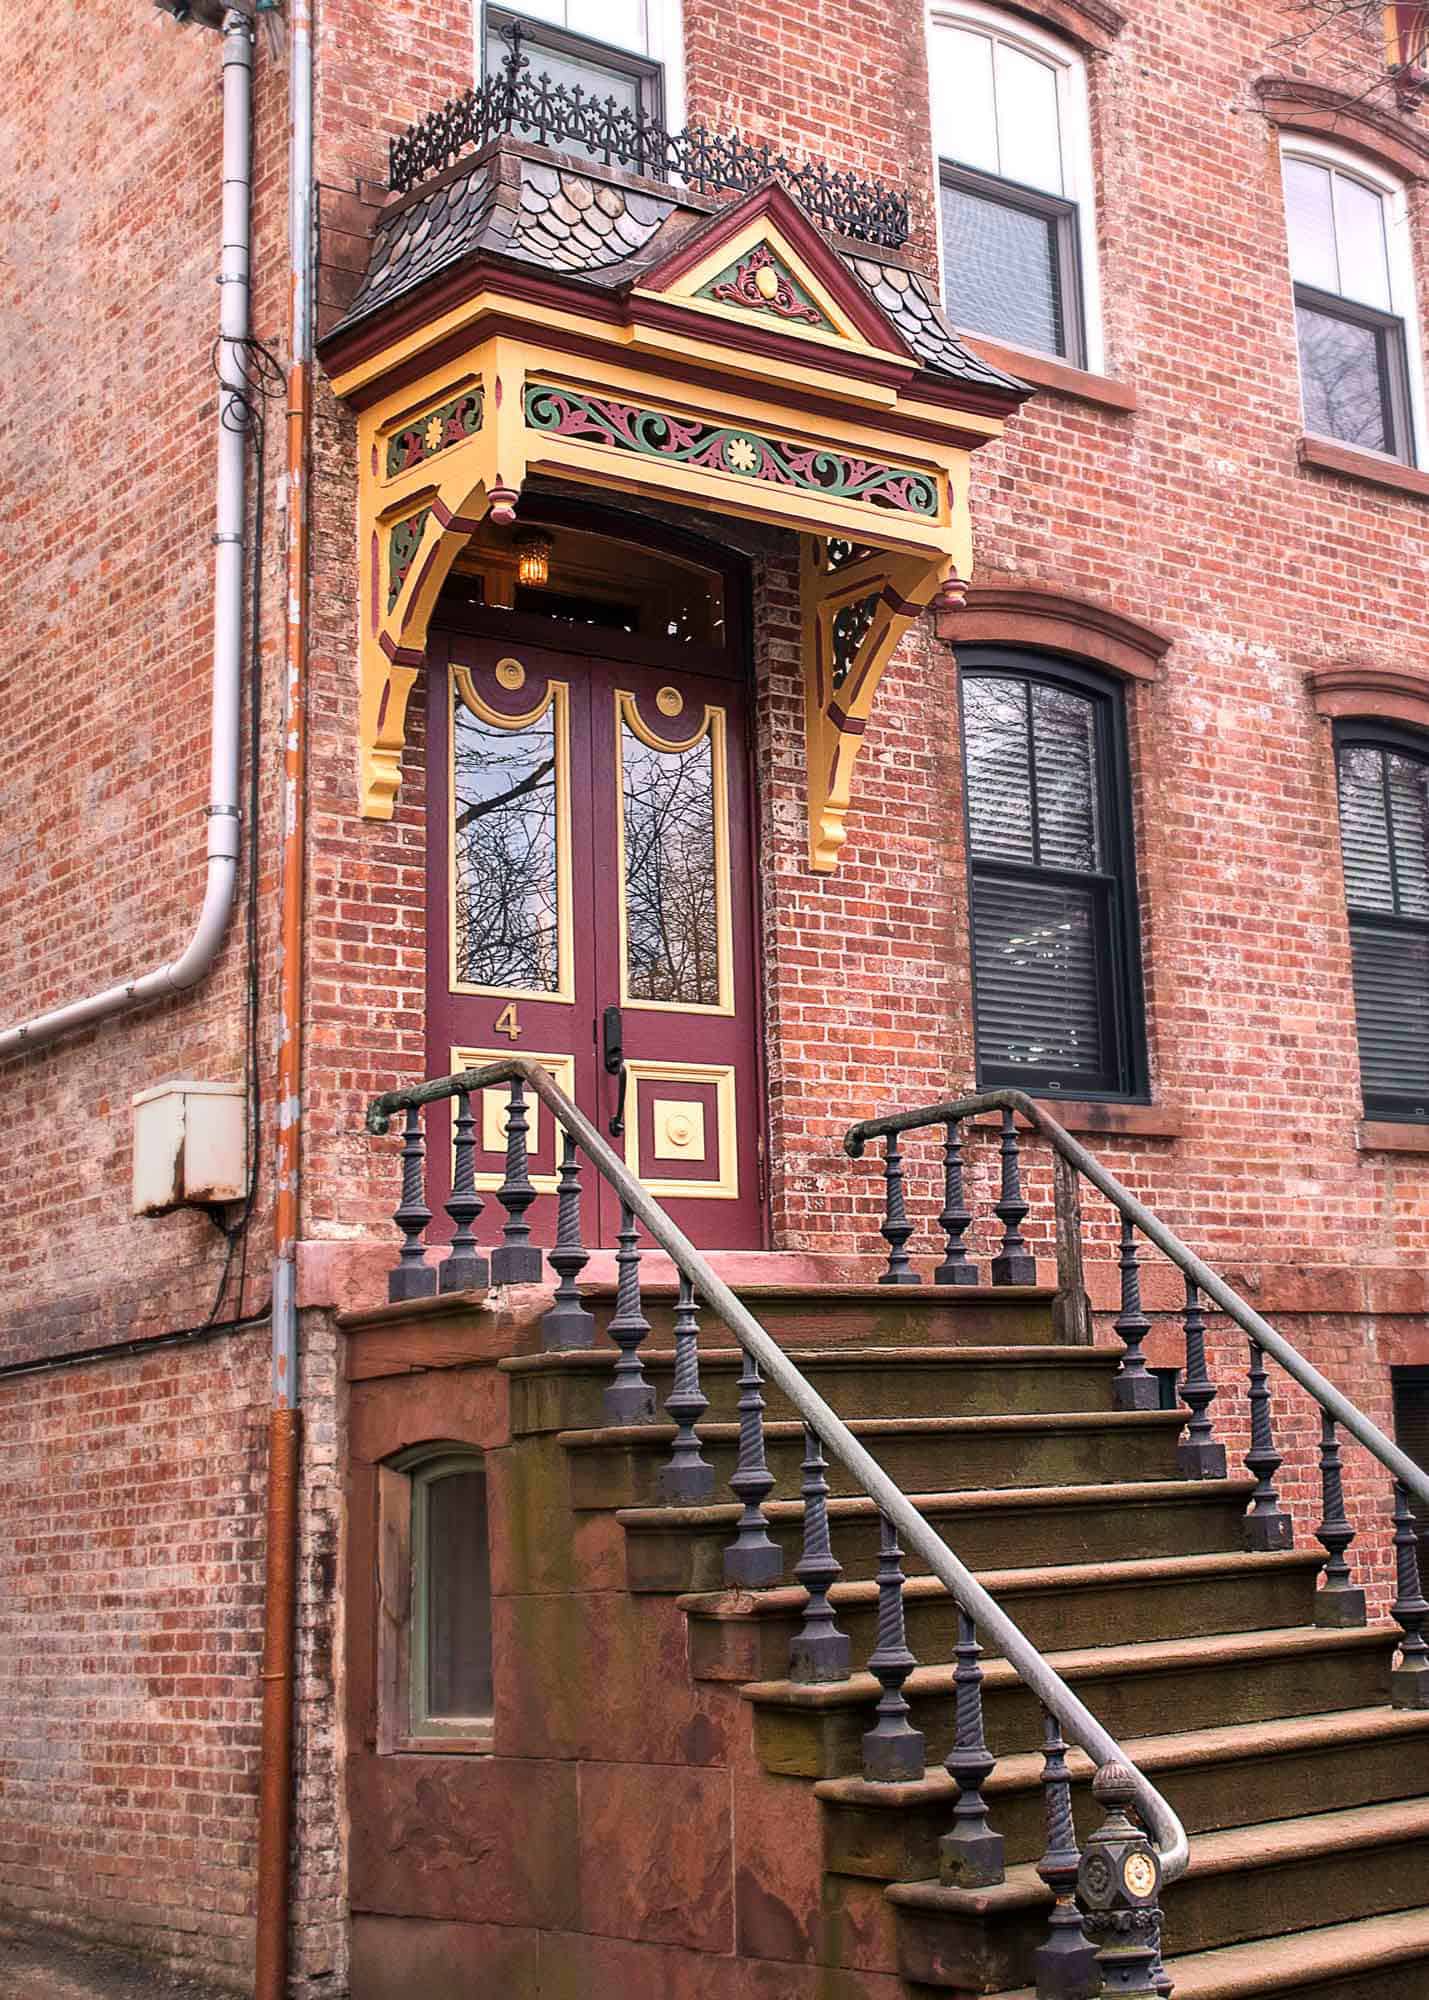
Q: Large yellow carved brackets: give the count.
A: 2